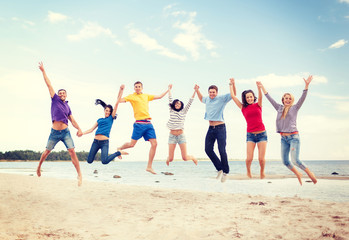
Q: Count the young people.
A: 7